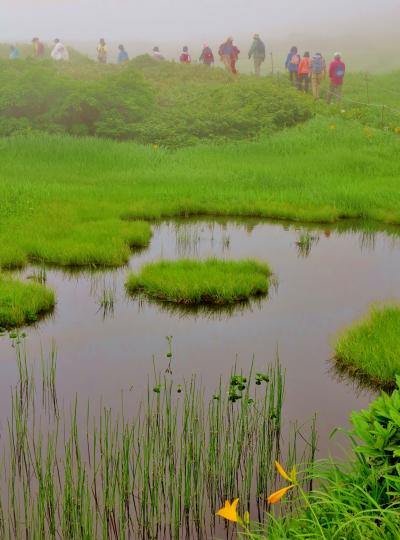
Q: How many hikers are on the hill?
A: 15